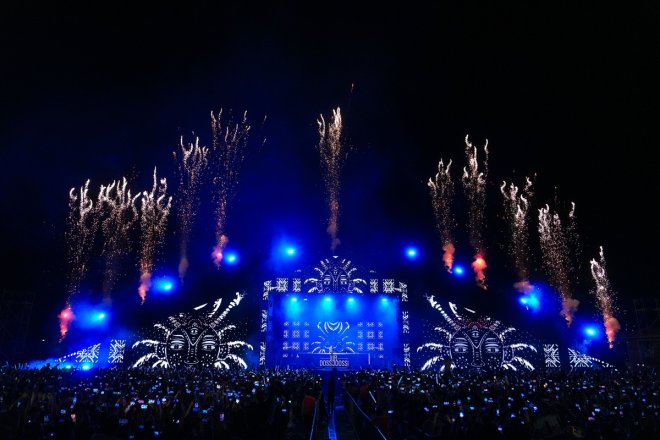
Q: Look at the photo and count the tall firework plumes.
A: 11